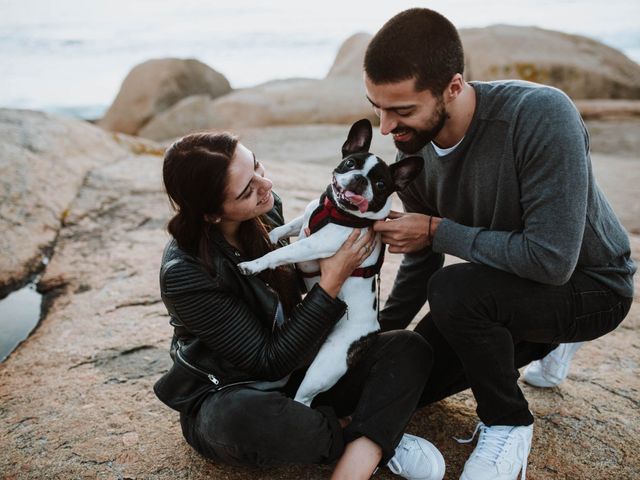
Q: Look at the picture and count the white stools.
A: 0